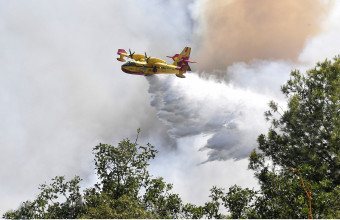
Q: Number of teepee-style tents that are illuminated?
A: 0